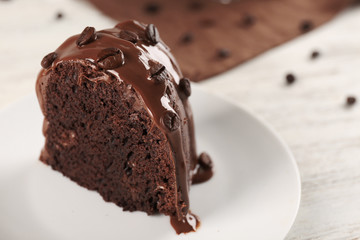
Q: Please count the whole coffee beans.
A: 9